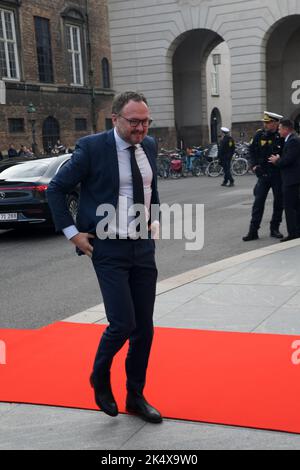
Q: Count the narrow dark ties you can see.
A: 1